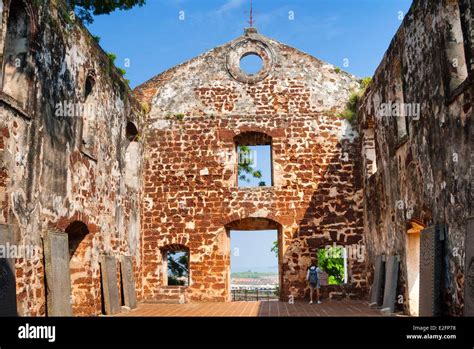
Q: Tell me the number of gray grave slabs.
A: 8